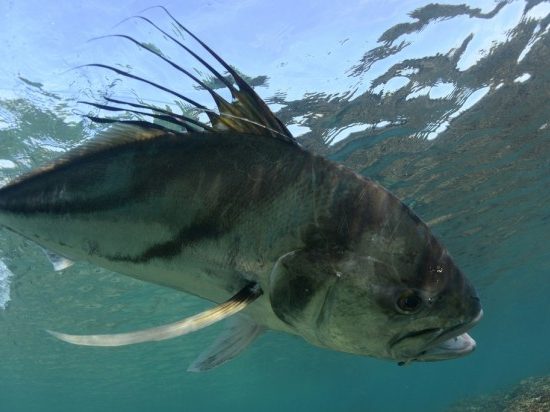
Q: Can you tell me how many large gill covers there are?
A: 1